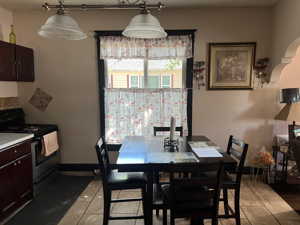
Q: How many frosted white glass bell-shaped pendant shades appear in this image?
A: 2